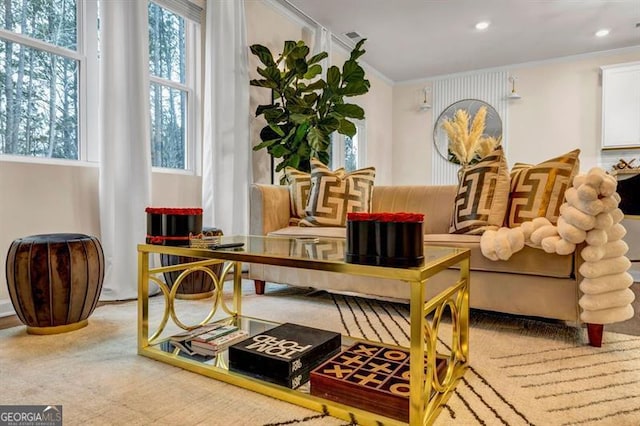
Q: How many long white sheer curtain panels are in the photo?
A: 3